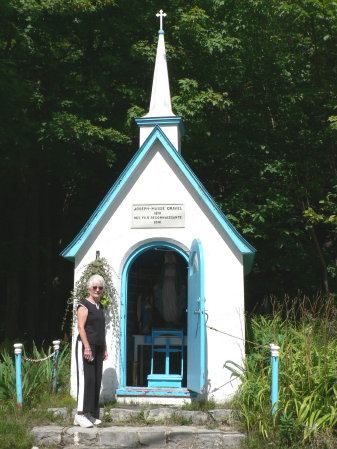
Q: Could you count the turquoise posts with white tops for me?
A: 3